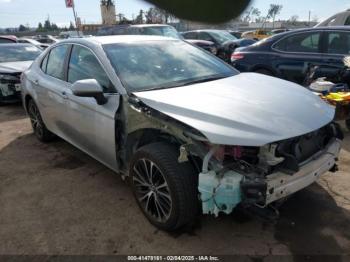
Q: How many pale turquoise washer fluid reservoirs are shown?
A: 1